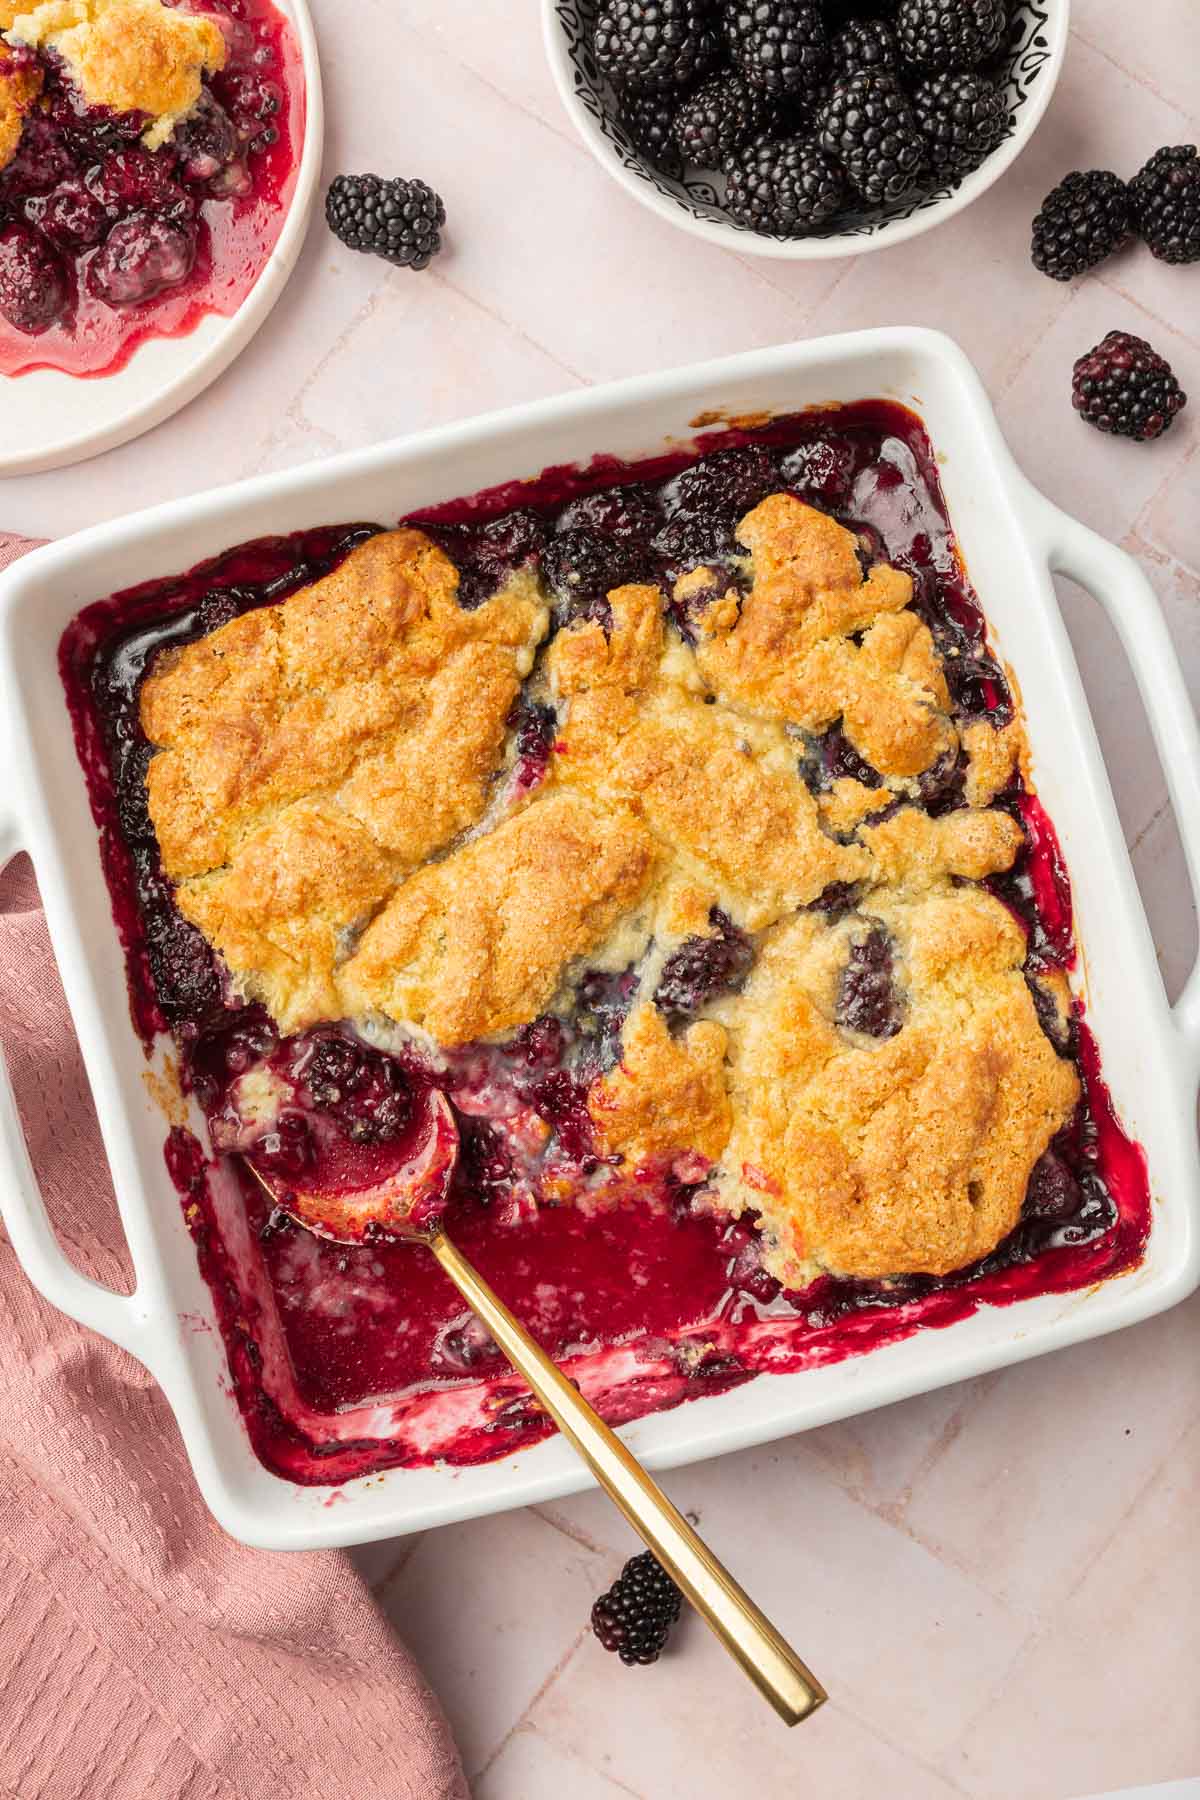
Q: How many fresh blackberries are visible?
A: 14